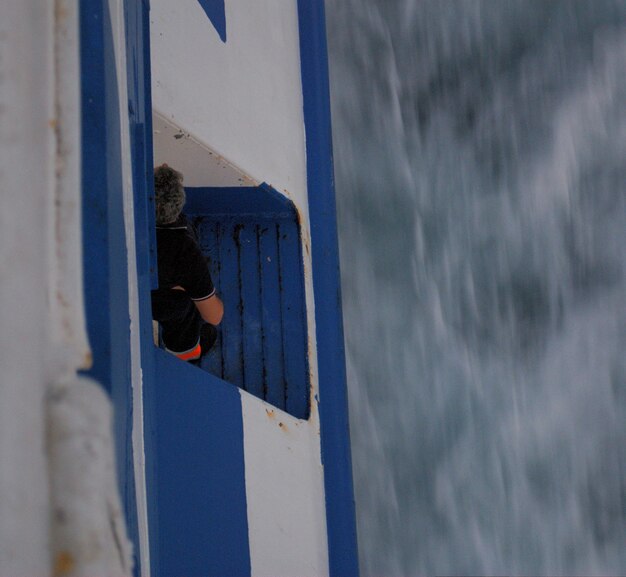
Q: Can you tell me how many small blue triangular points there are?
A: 1